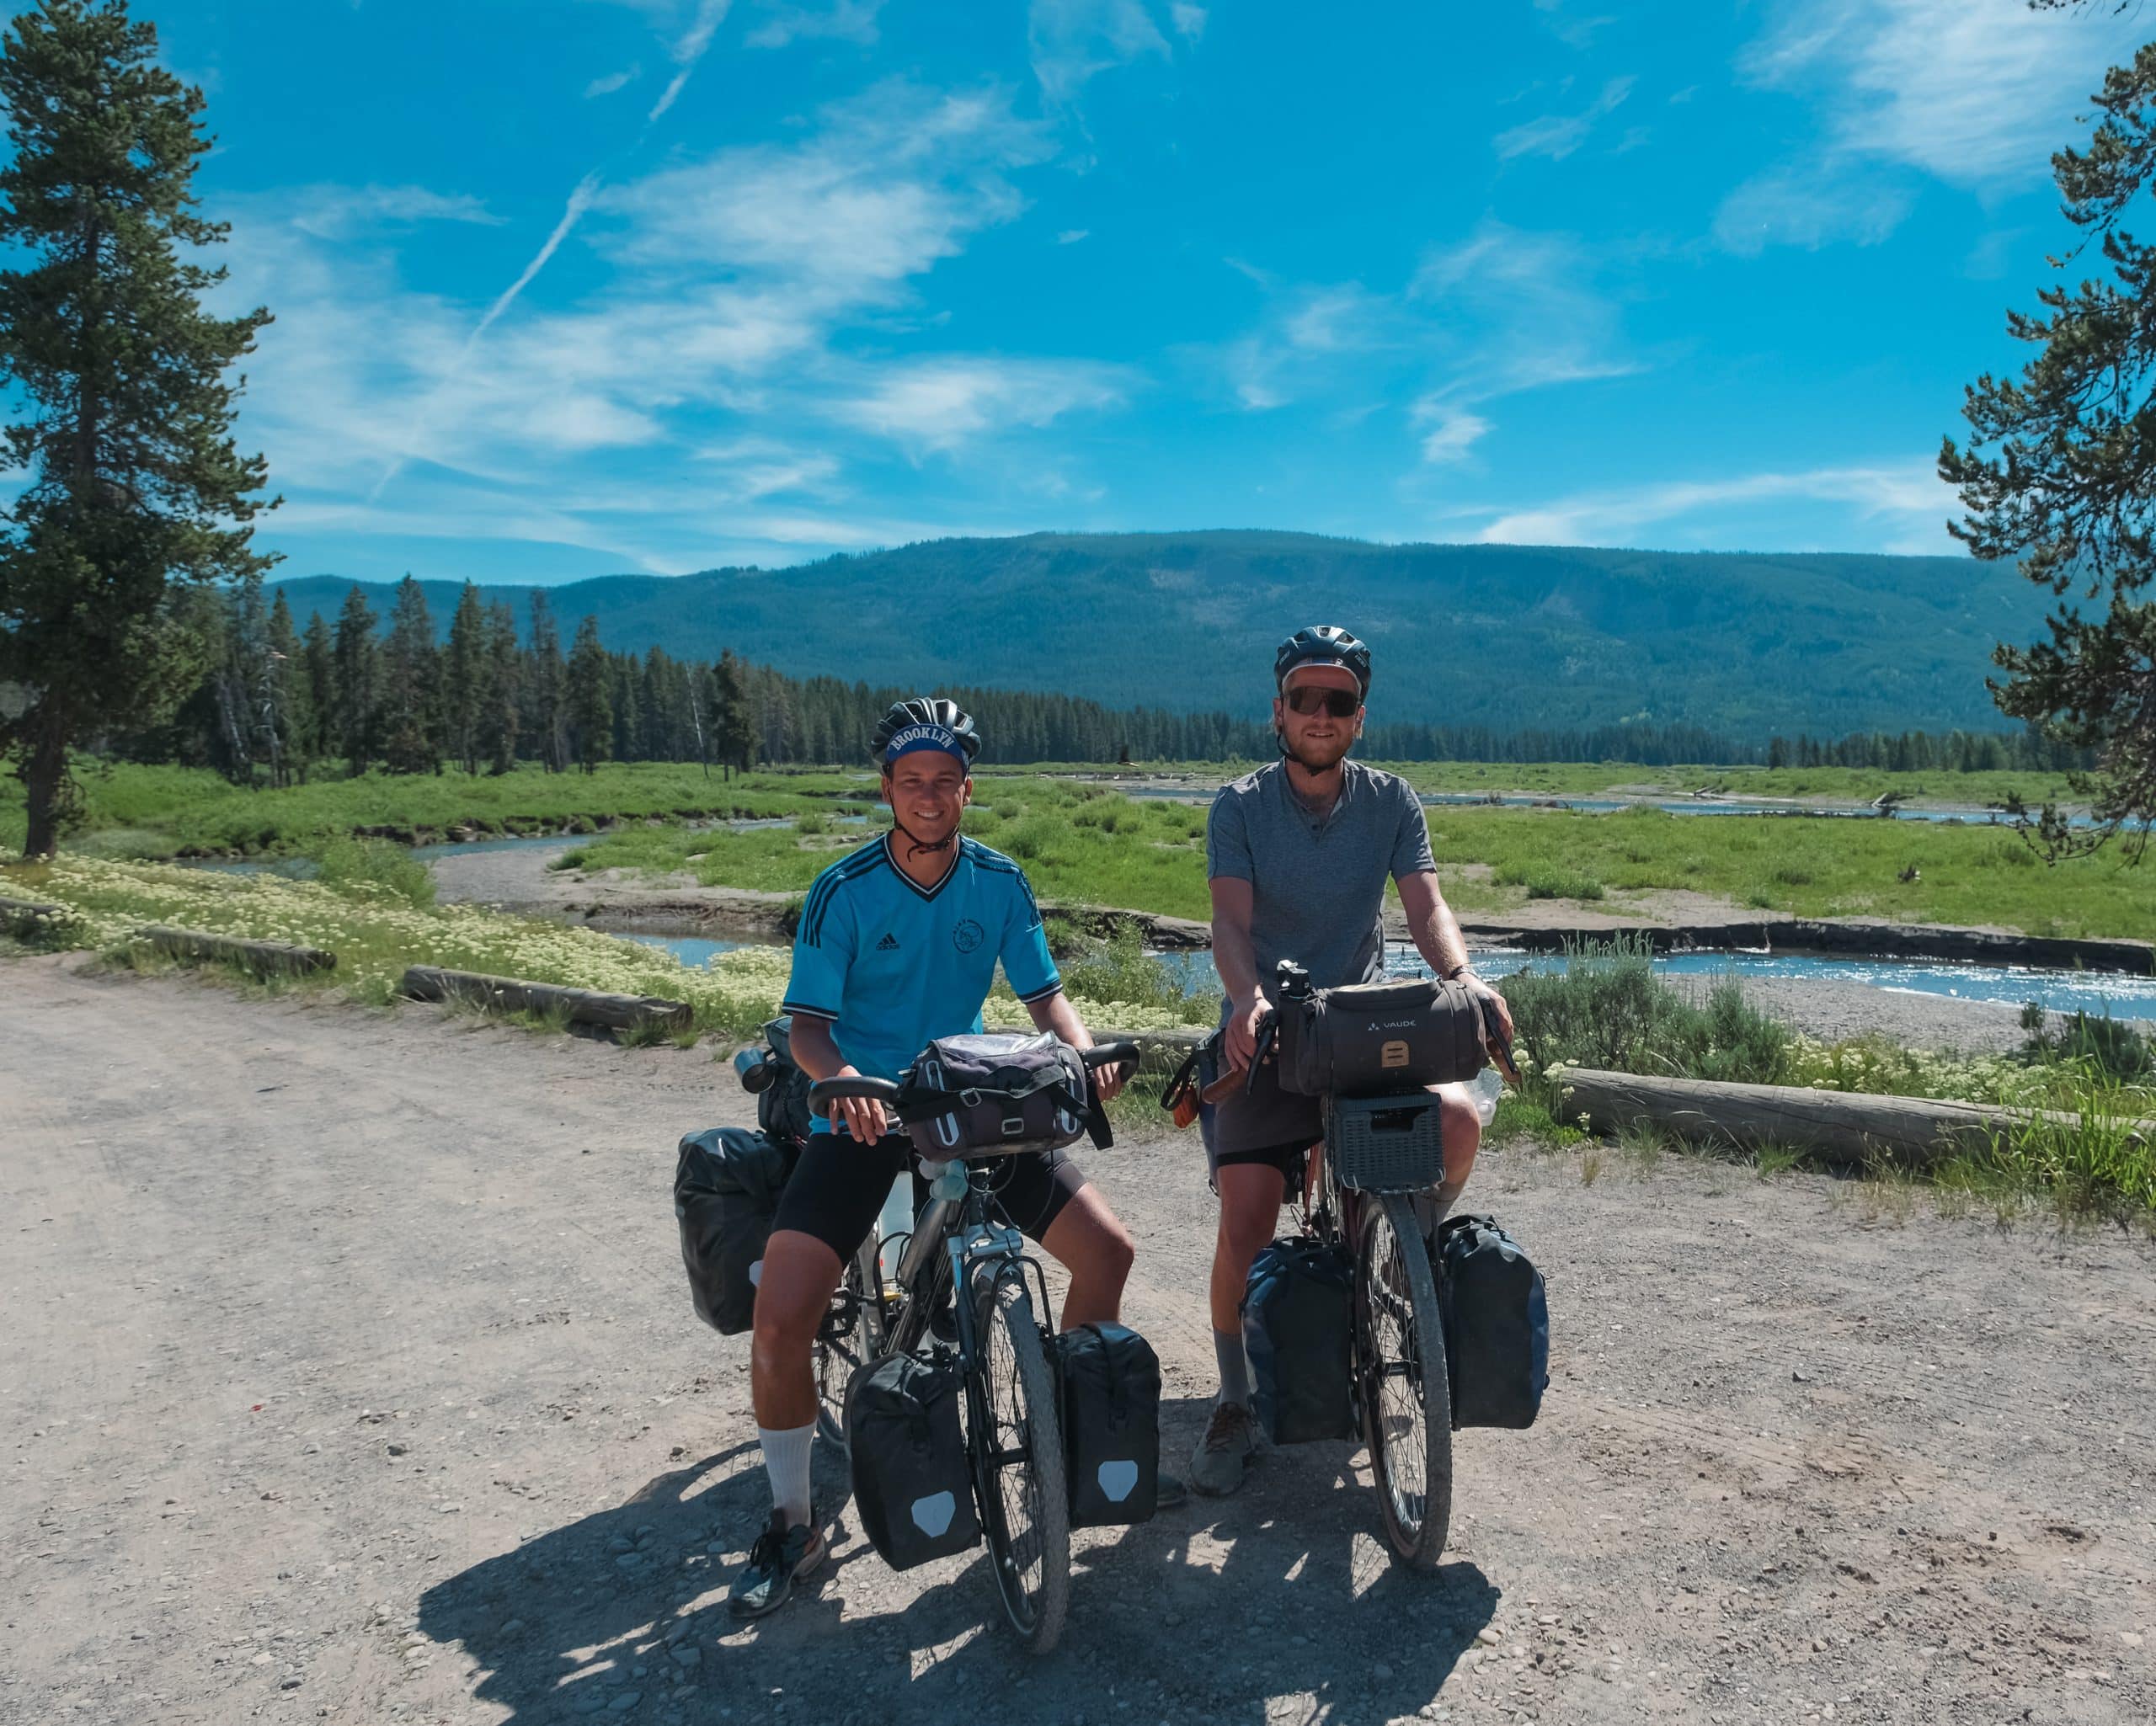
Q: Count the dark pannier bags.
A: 5